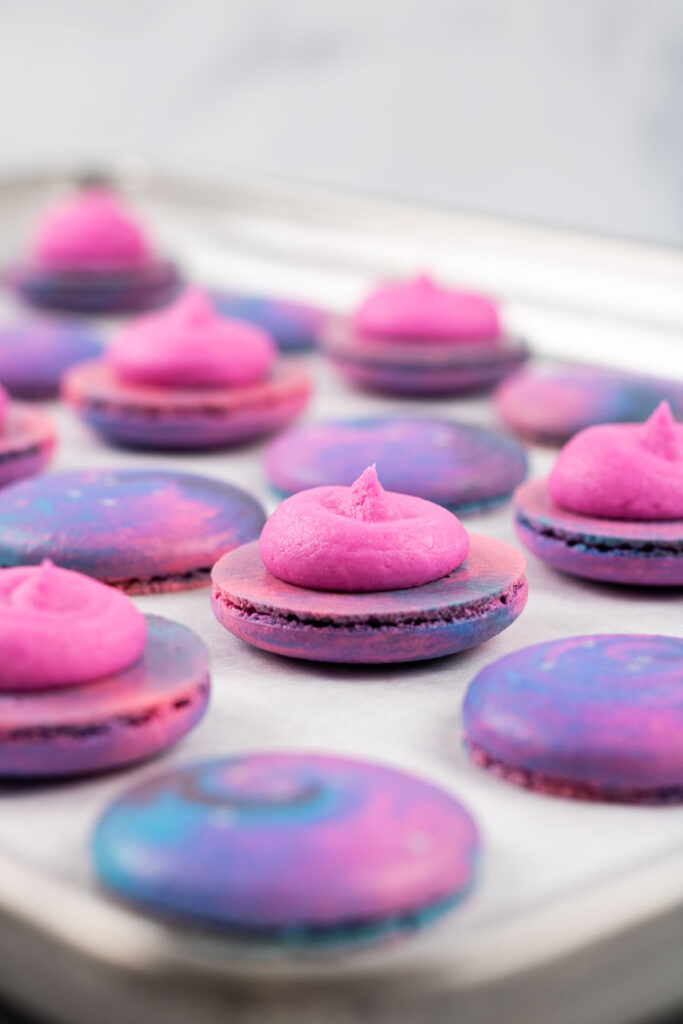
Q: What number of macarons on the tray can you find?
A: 14